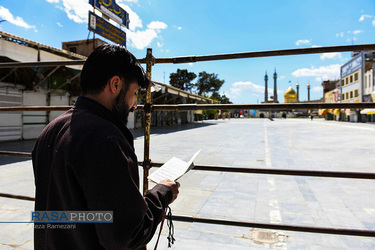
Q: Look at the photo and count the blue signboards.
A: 2